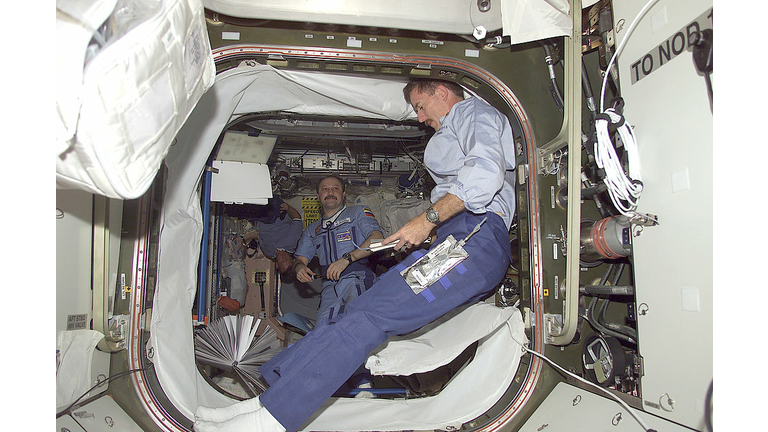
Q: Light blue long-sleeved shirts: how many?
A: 1